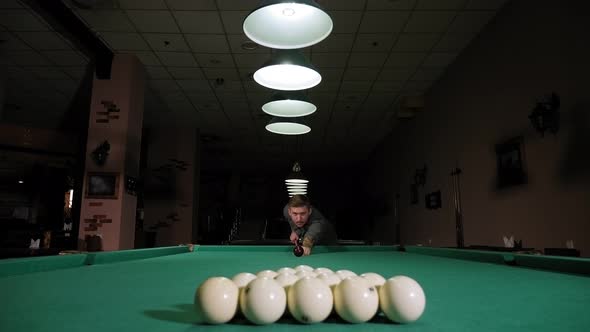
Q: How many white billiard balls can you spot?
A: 15